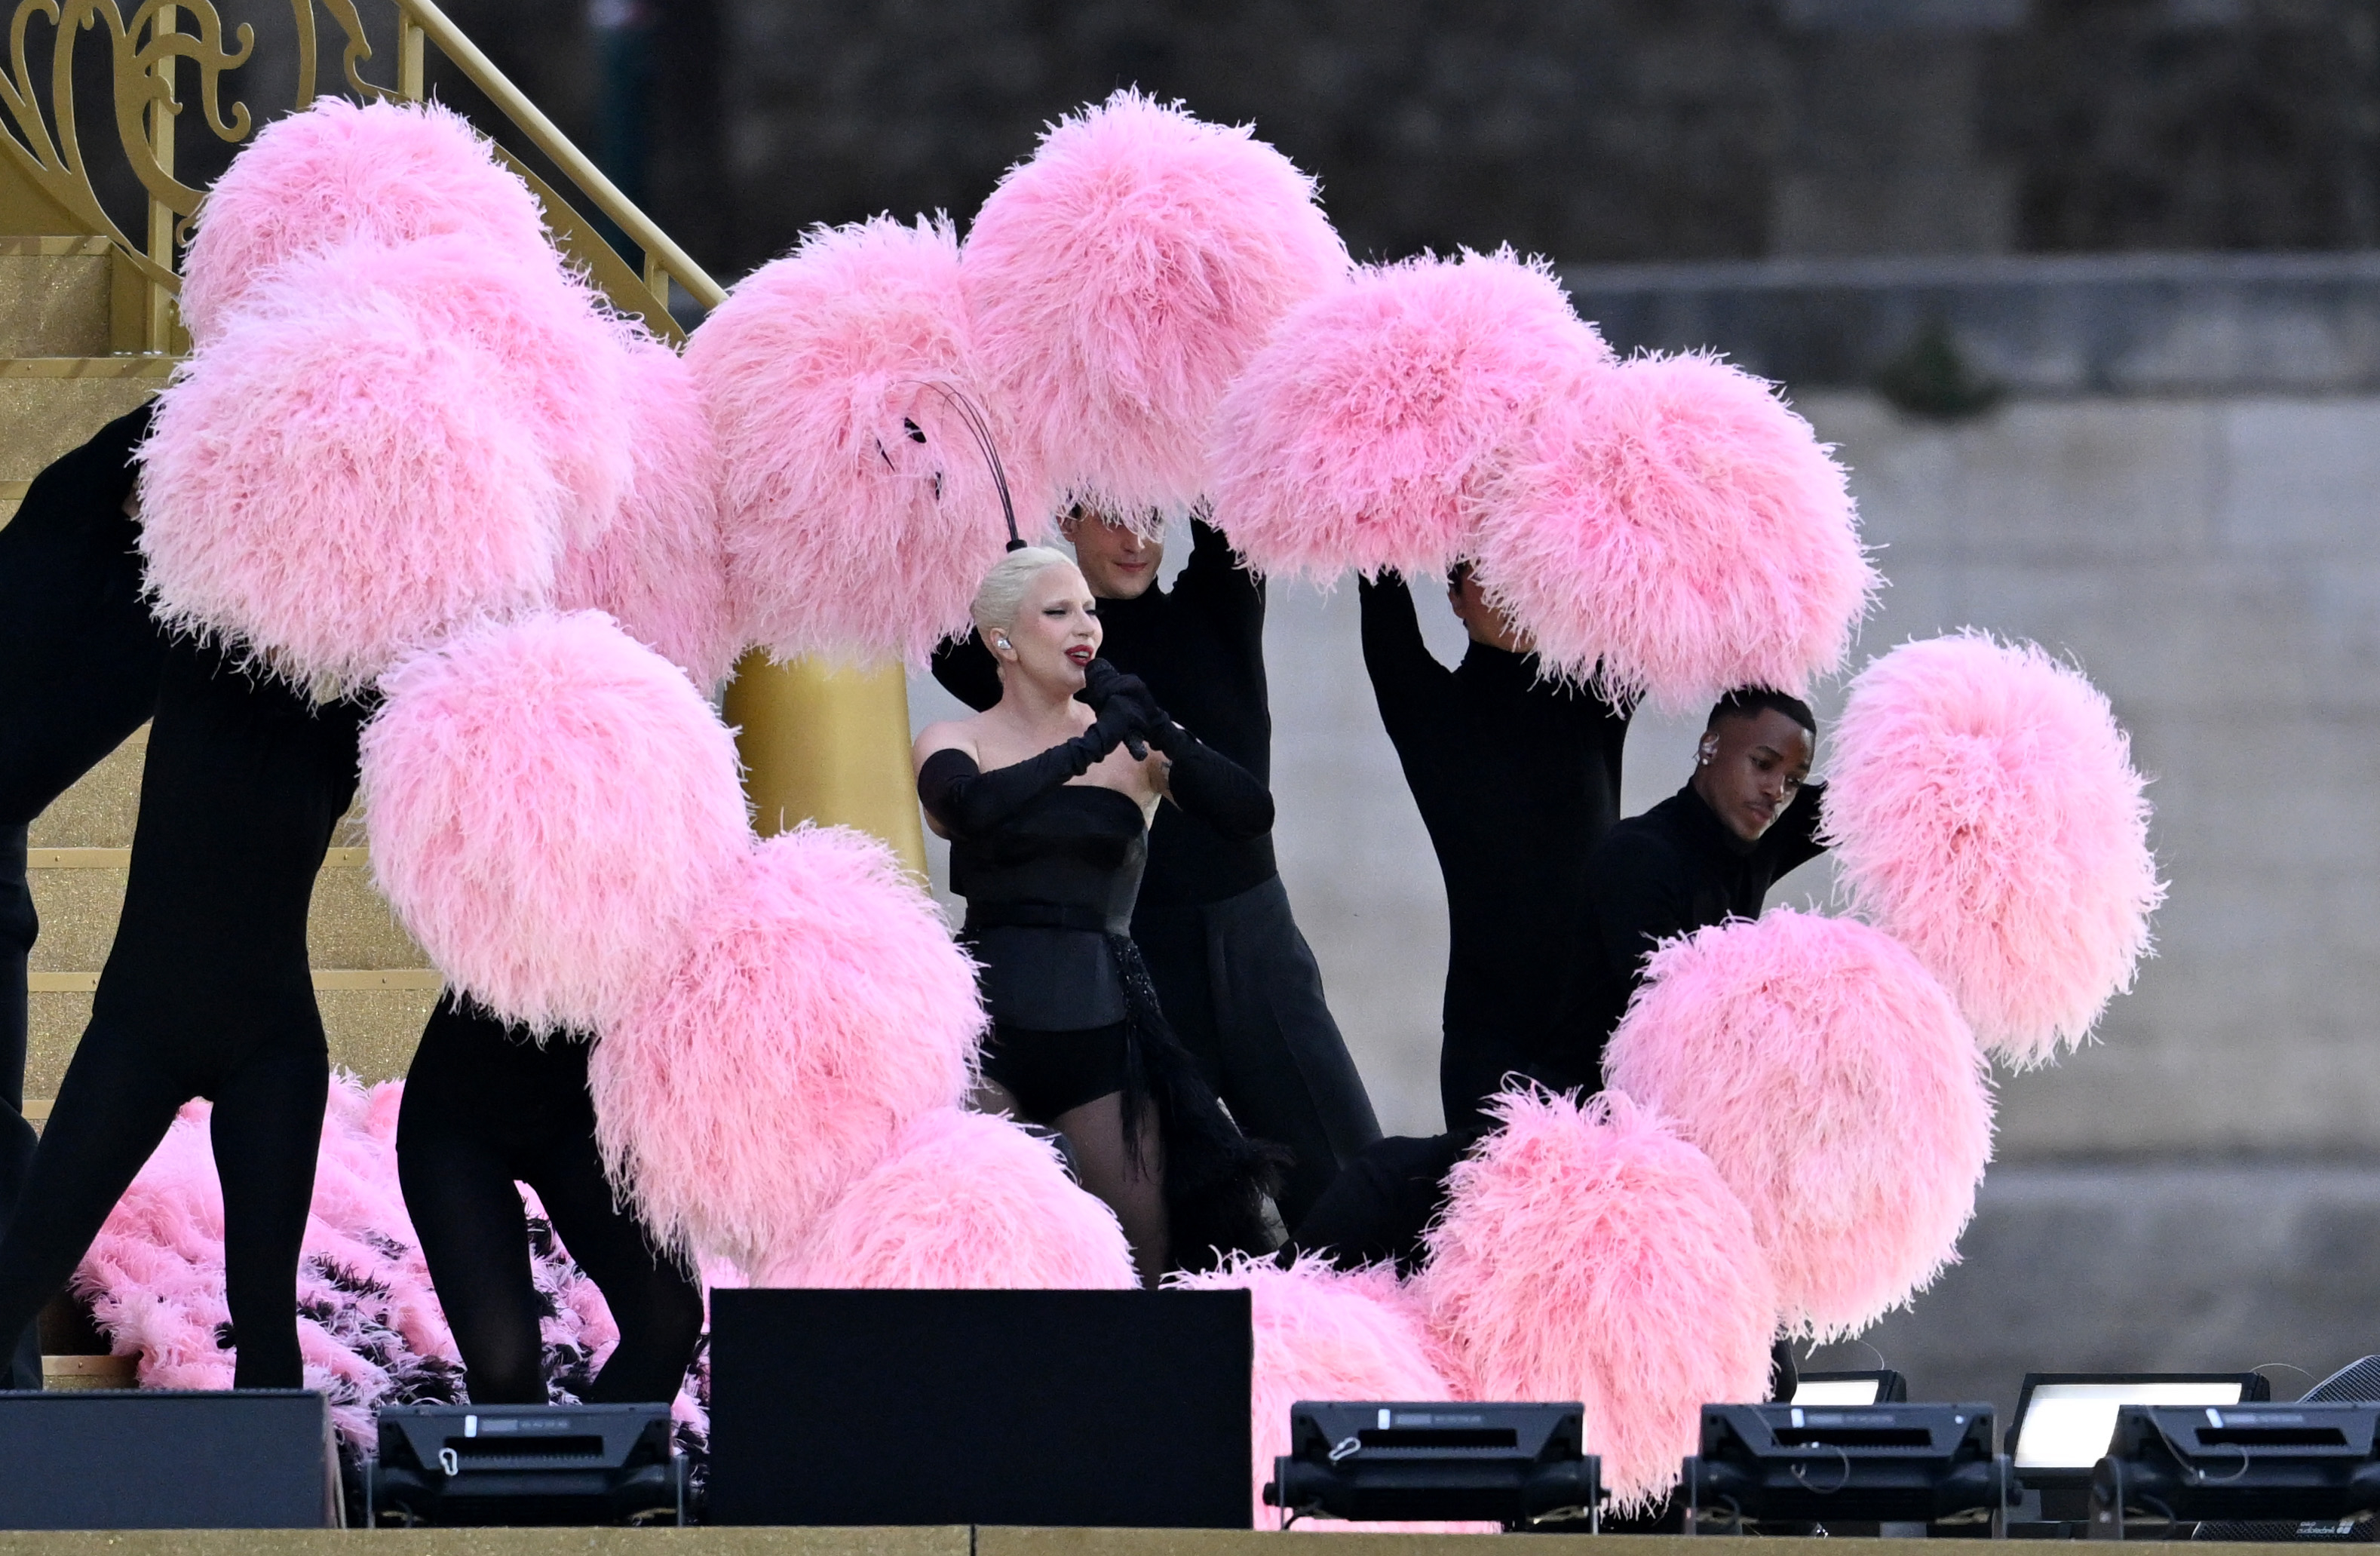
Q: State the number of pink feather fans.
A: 15